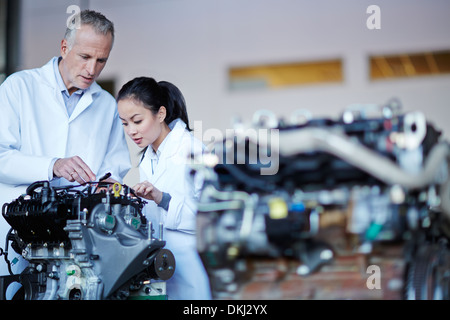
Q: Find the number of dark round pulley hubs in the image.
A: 1